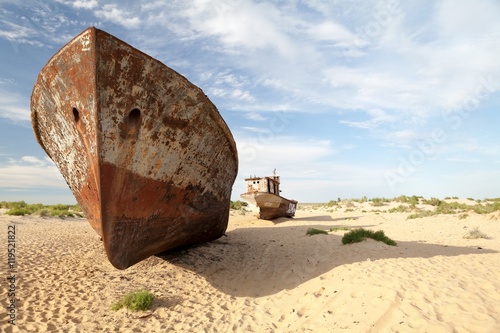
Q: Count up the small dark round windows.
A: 2